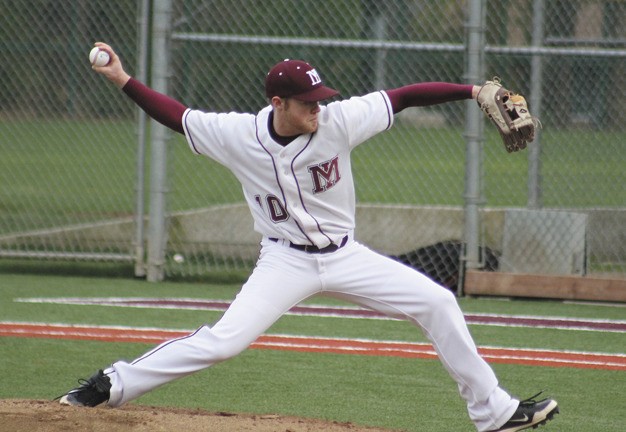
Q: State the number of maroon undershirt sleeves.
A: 2